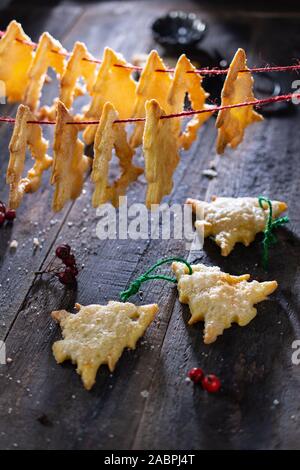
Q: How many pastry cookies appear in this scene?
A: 14